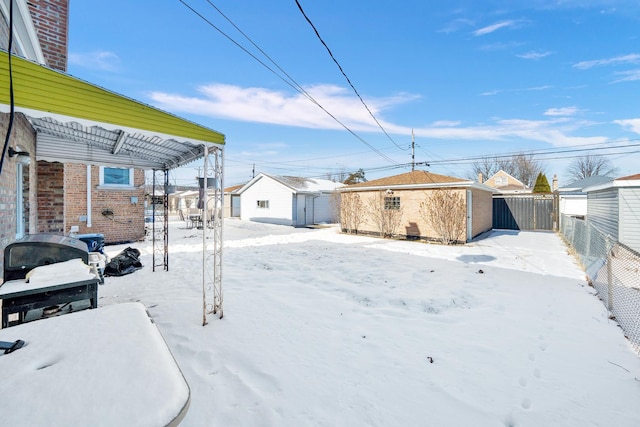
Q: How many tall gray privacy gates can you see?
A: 1